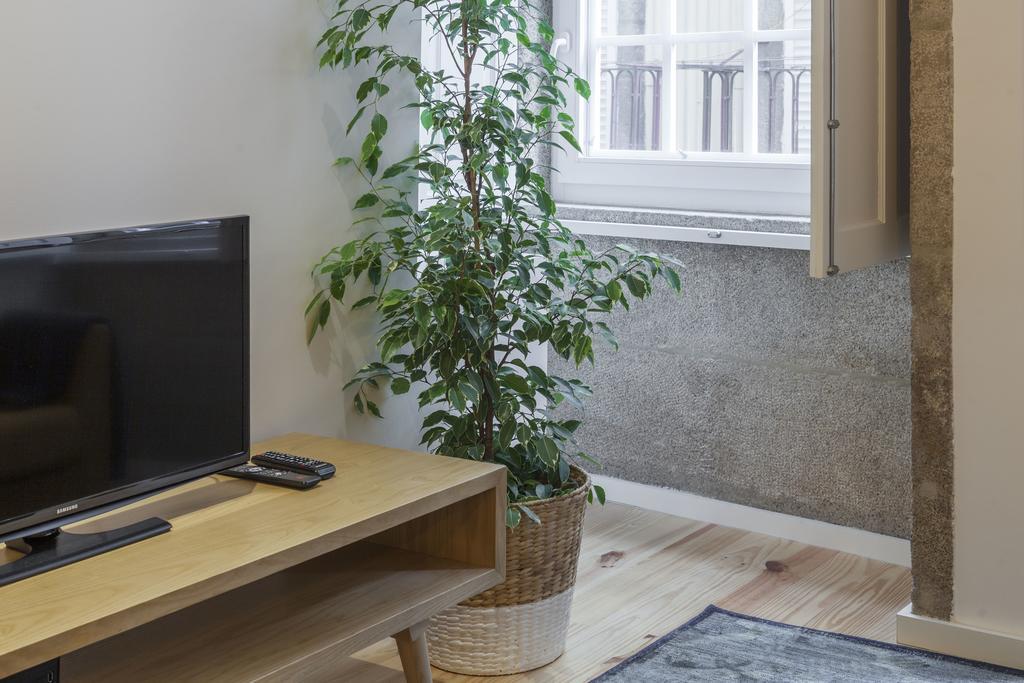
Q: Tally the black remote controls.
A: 2